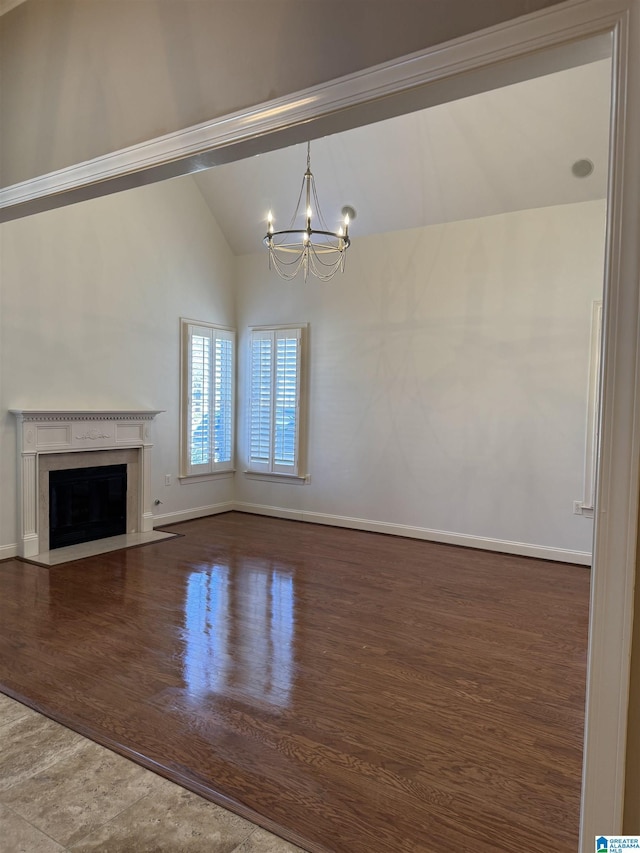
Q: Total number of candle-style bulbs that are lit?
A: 6